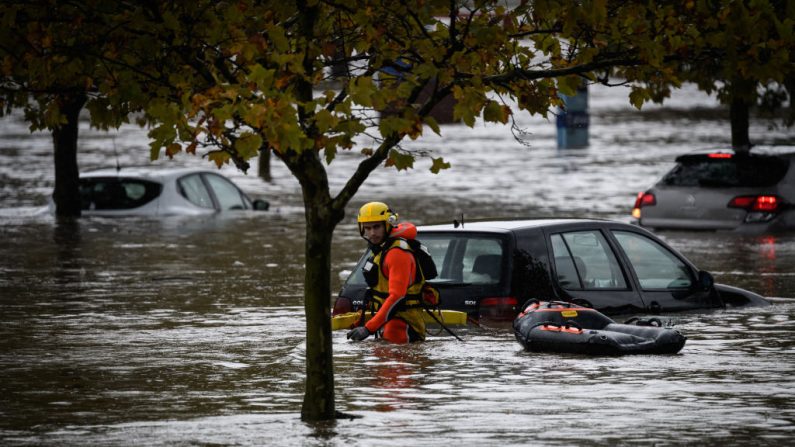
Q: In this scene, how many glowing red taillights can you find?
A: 3